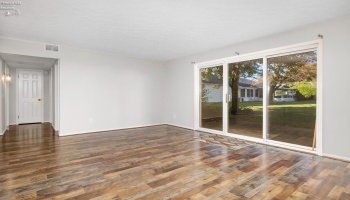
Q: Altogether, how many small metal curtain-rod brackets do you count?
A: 3